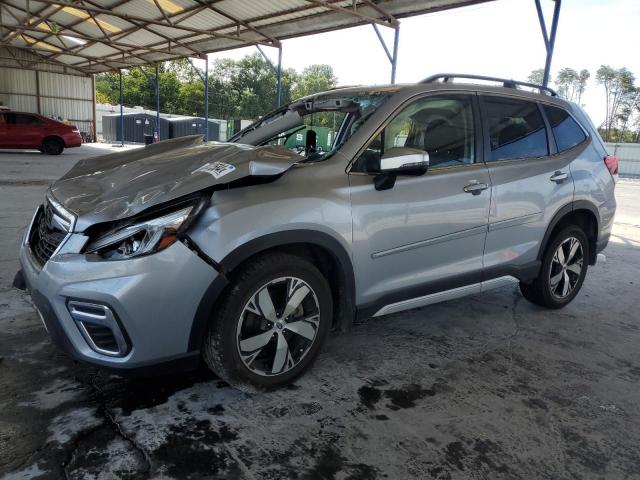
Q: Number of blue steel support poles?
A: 6